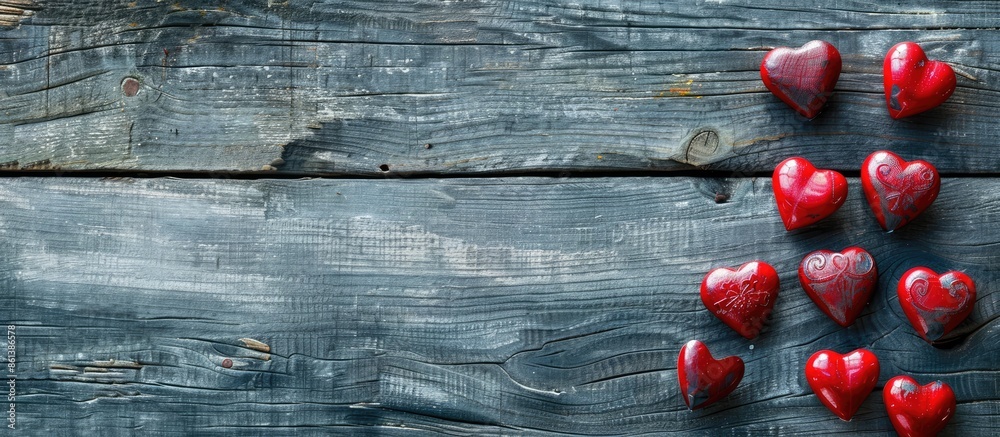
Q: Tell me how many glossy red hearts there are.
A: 10